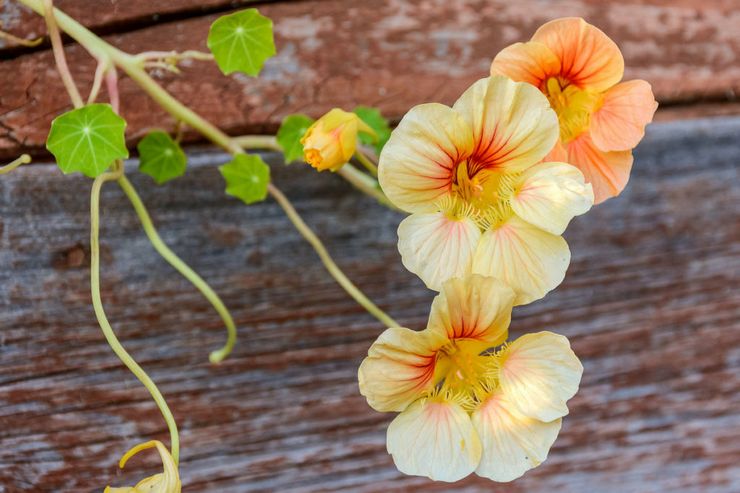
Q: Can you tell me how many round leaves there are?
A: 6